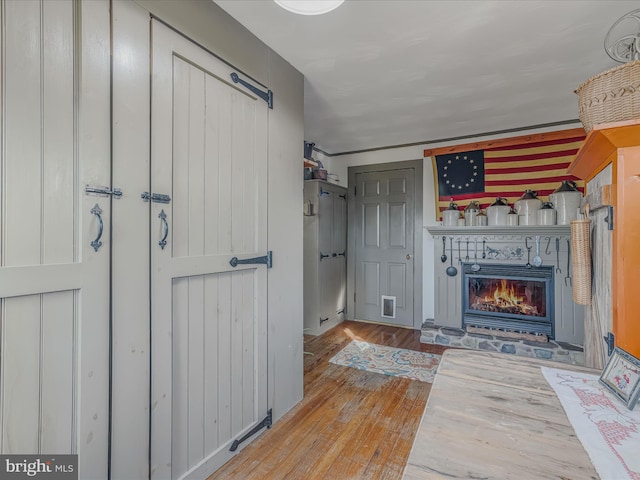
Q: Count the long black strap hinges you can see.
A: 3